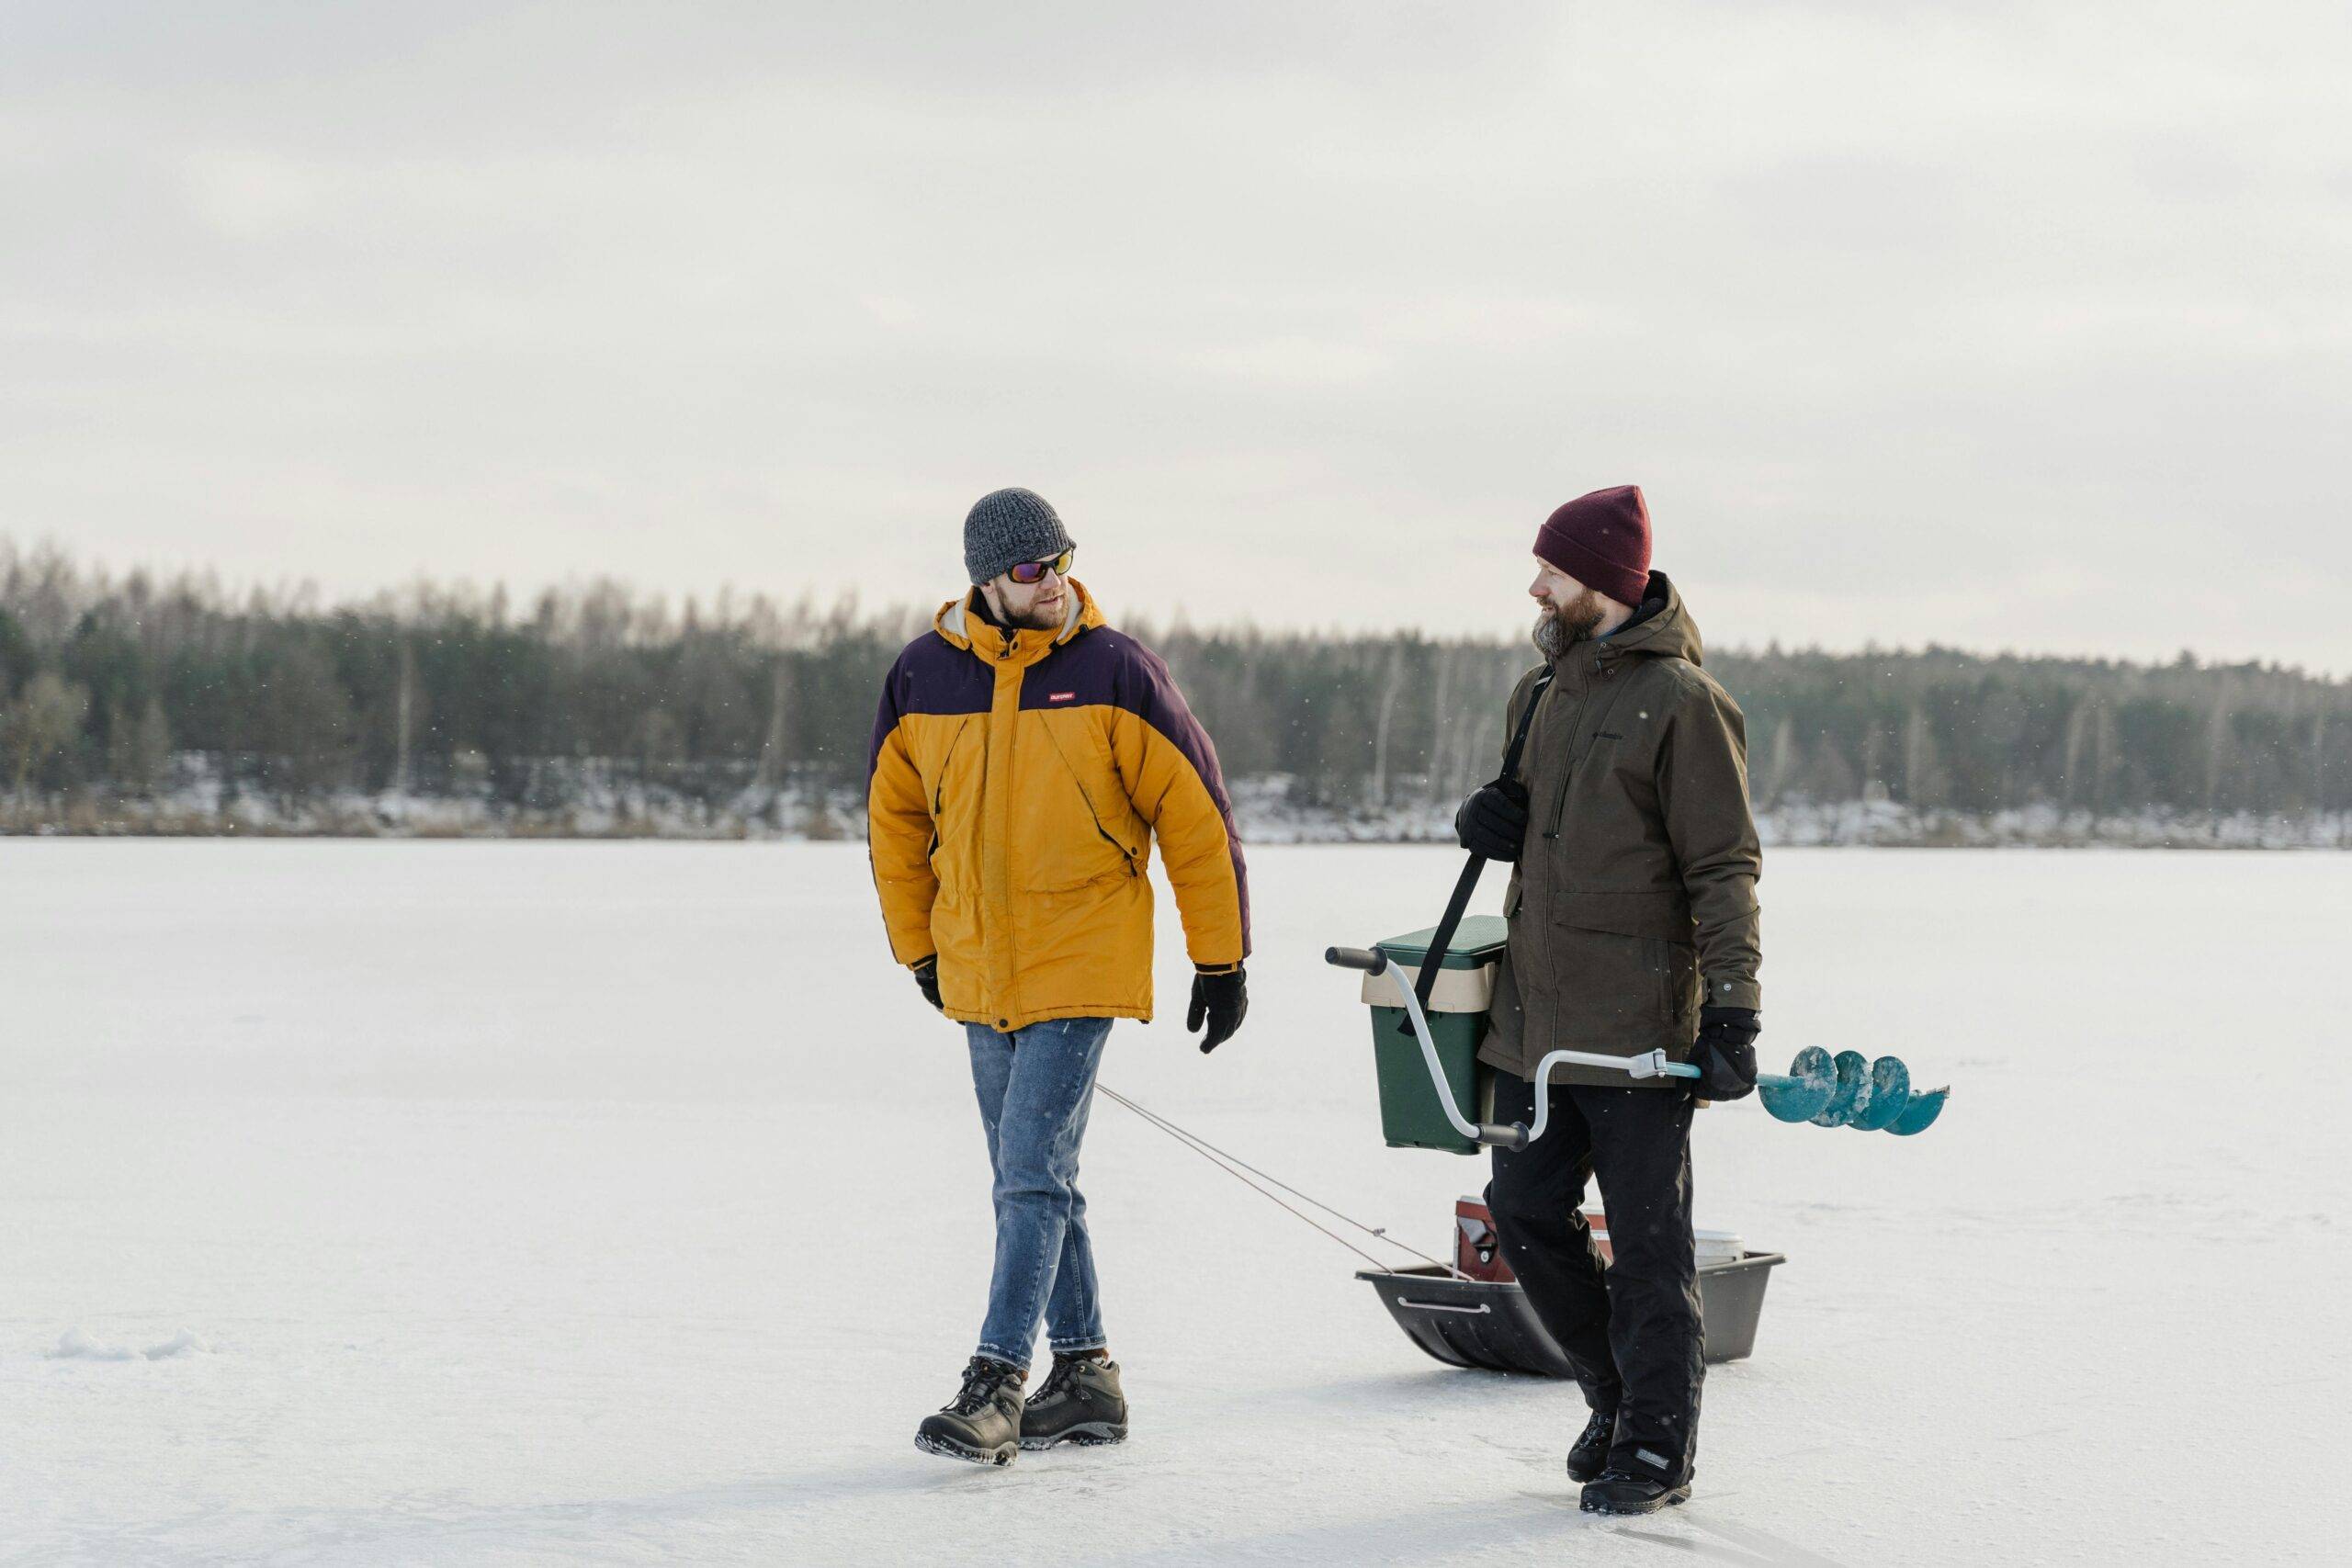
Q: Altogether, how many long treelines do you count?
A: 1